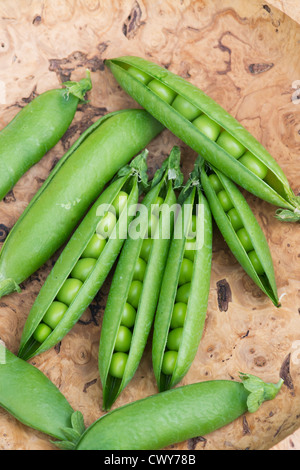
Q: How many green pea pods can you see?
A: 9